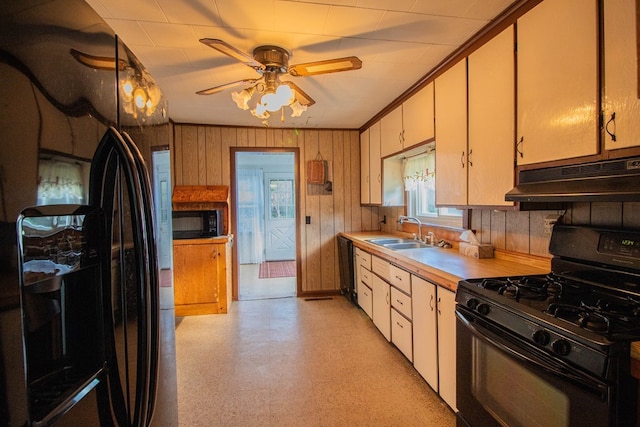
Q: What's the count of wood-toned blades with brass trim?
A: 4